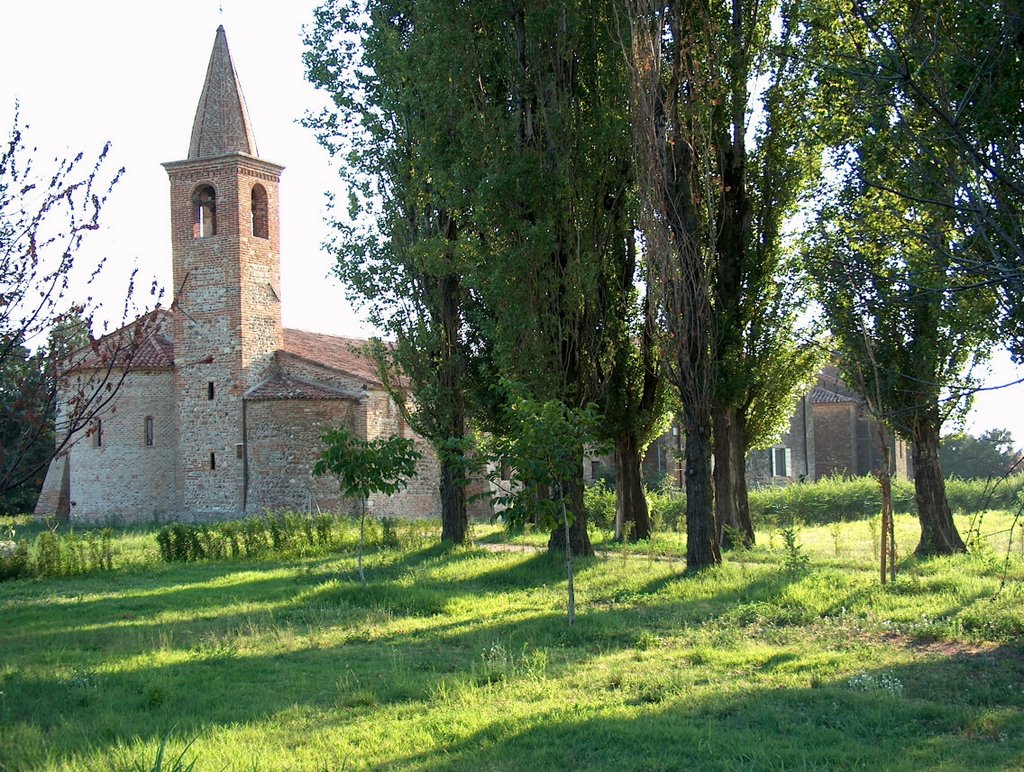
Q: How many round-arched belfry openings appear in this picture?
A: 2